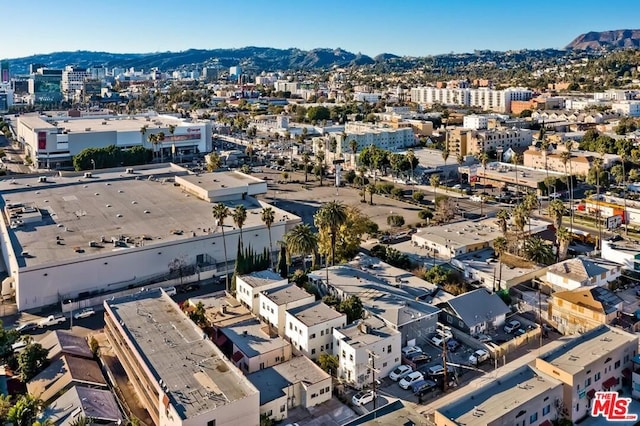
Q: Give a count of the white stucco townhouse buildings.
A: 4